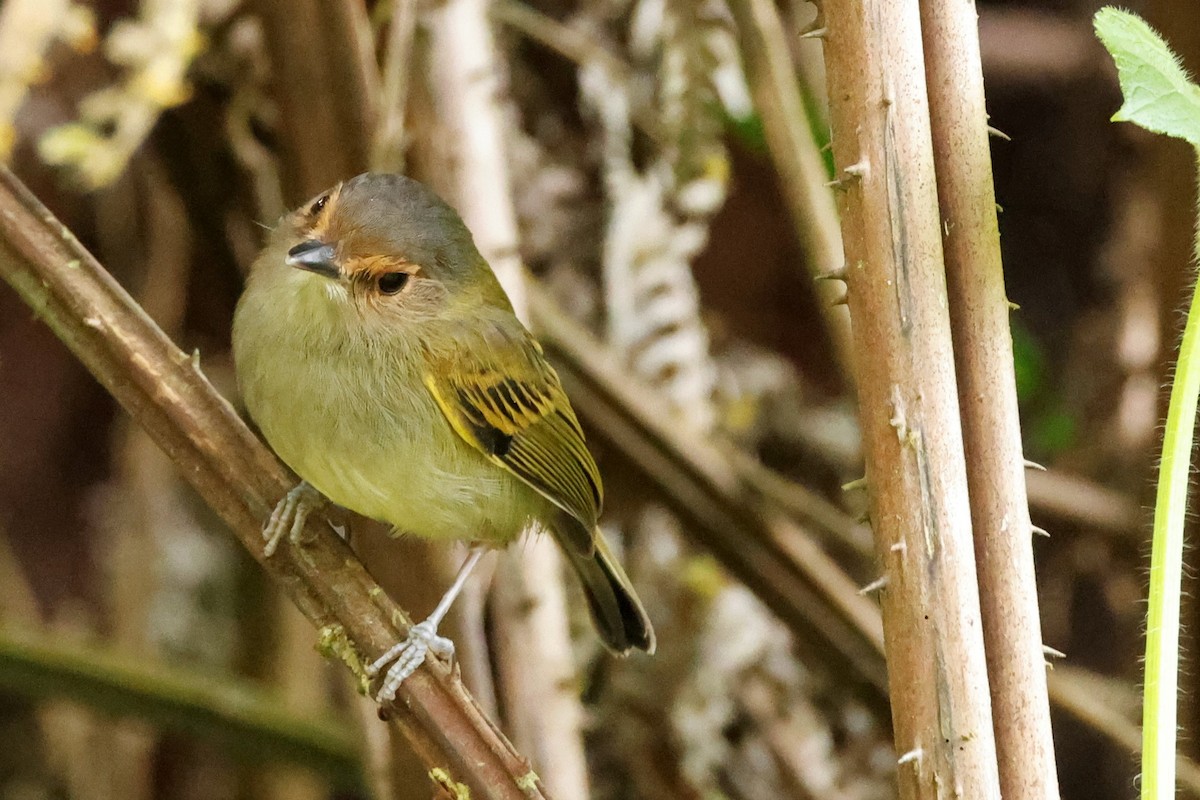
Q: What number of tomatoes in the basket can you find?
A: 0